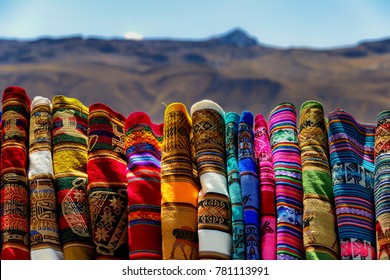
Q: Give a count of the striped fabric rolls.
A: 14